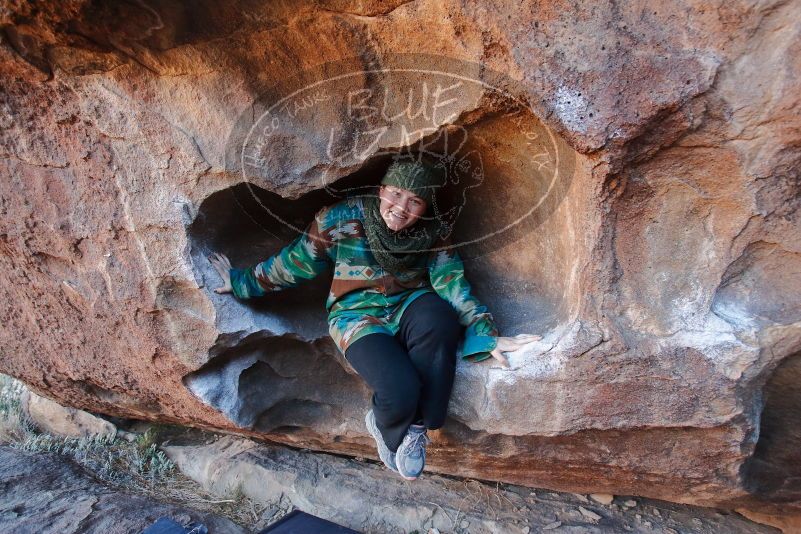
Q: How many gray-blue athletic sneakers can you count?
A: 2